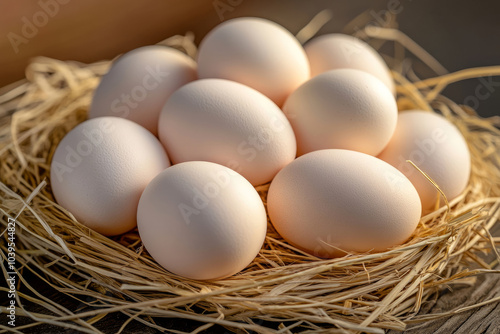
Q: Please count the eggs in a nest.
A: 9